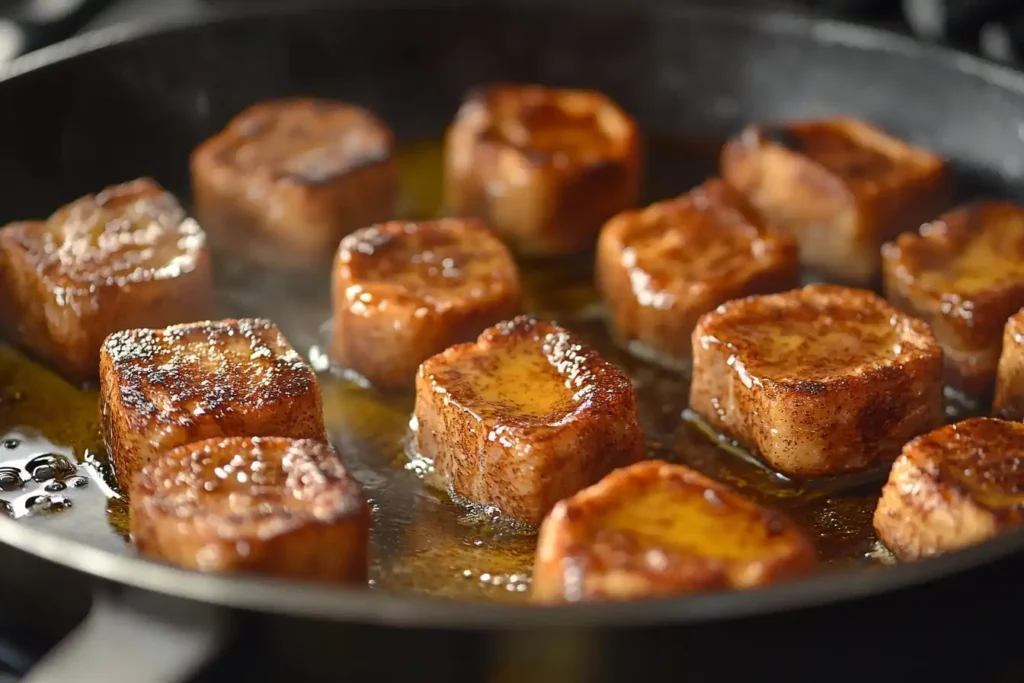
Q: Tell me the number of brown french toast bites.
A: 14